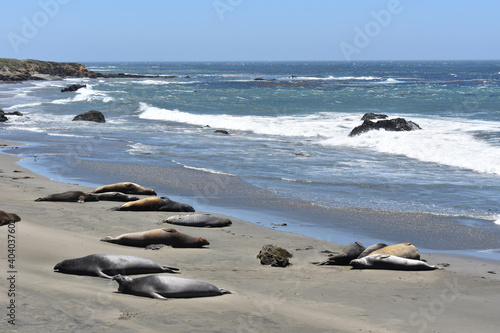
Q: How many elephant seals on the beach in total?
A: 13